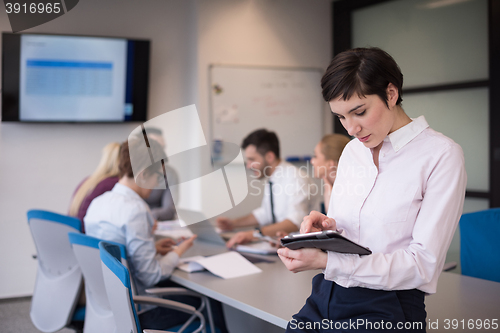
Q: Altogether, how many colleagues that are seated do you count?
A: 5